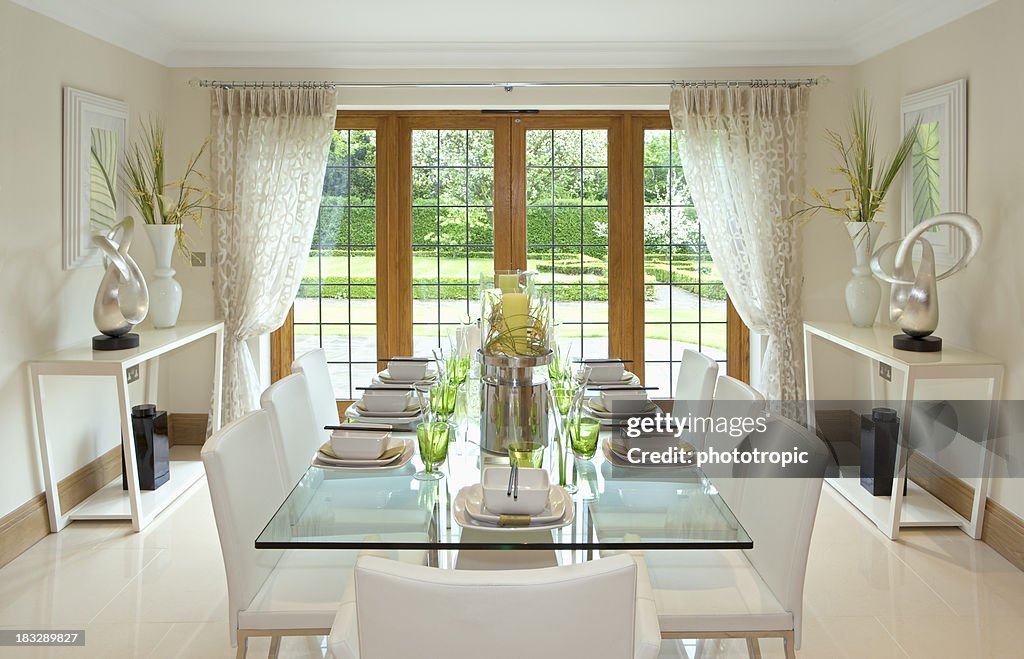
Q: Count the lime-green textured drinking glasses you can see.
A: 7